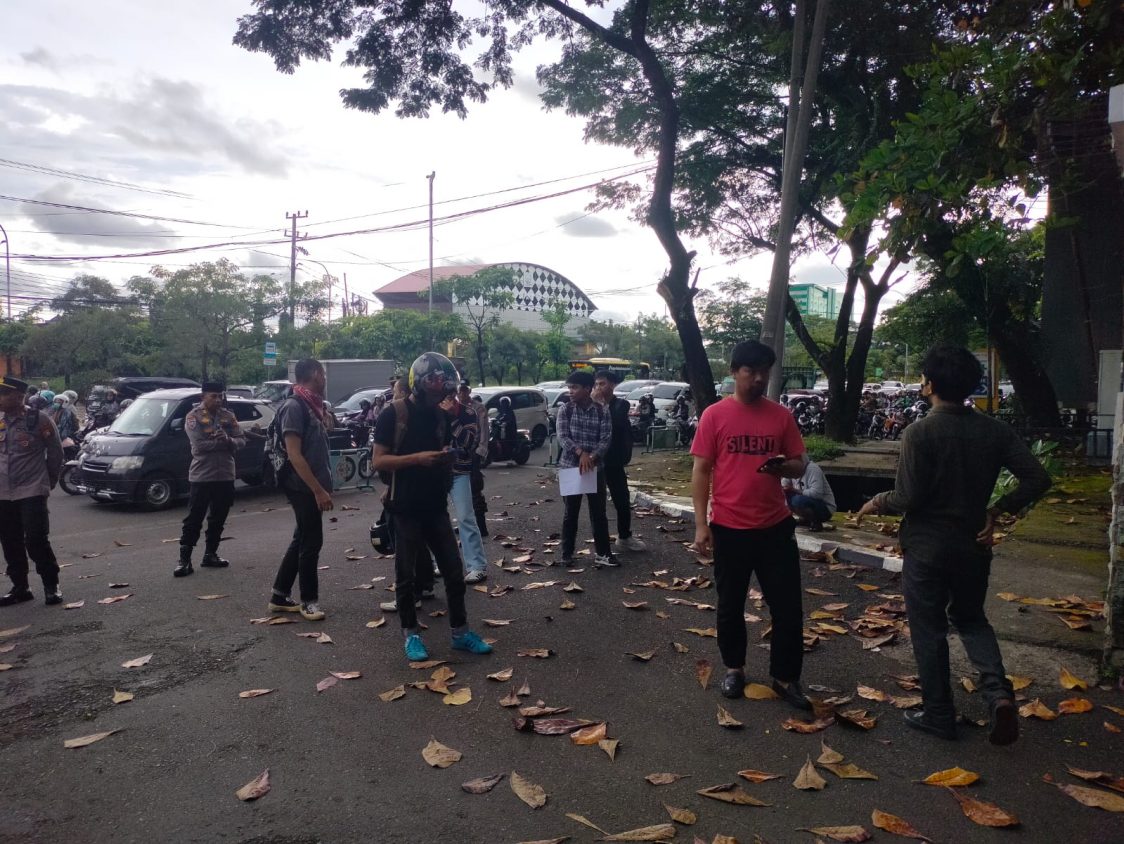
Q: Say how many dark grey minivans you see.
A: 1